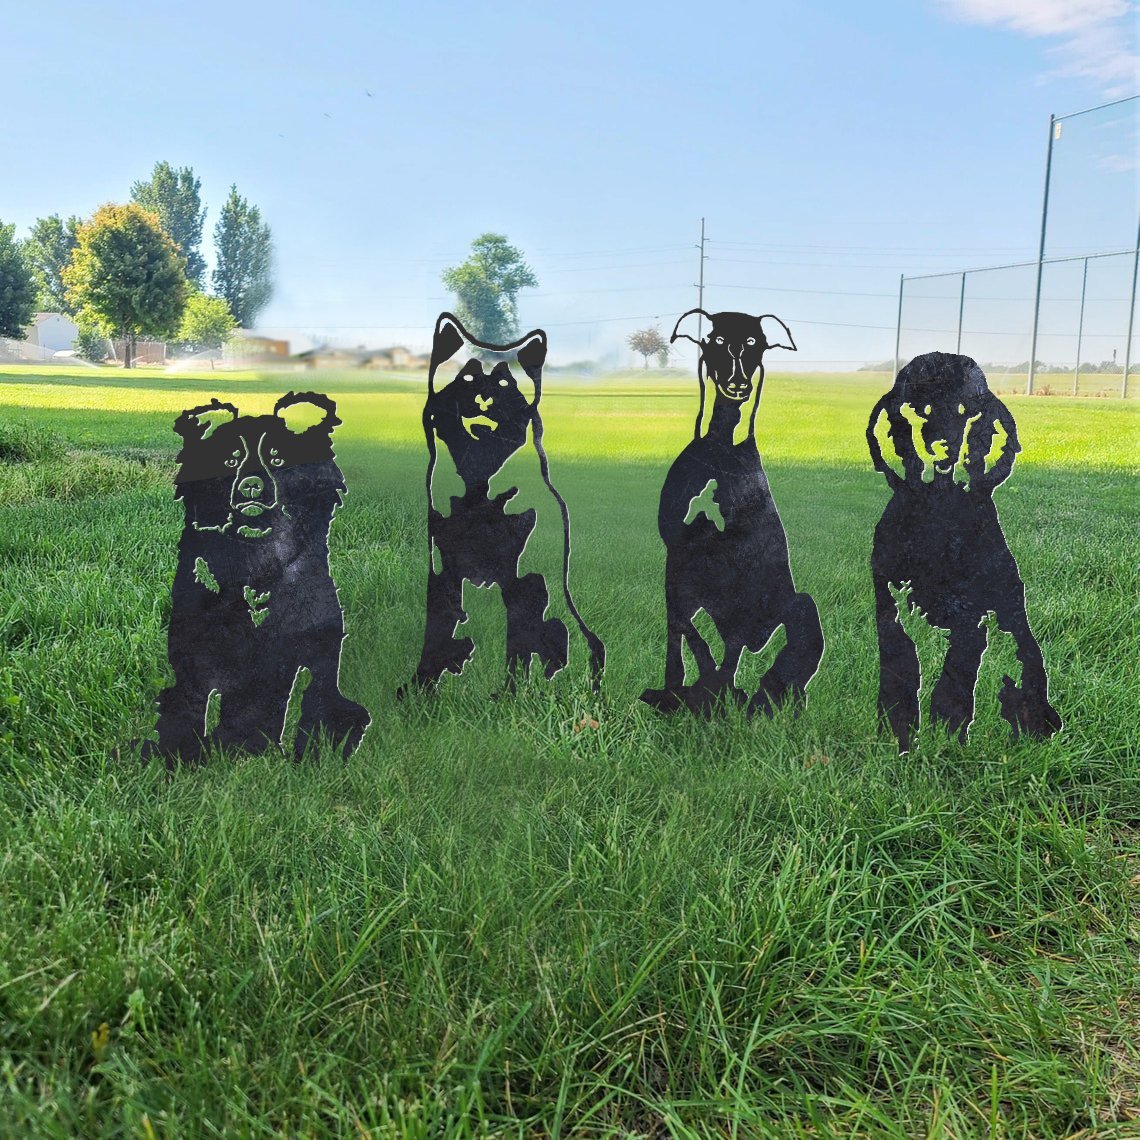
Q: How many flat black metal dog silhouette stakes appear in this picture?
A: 4